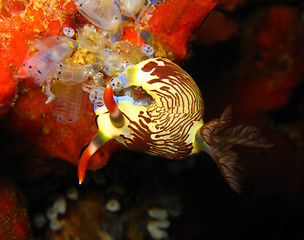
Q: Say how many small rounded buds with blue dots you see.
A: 4